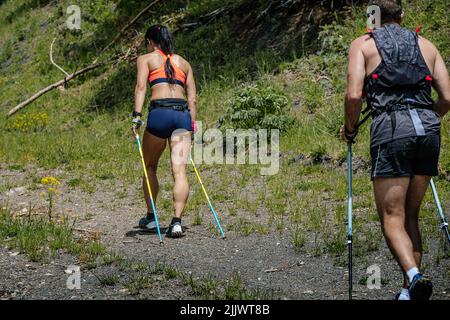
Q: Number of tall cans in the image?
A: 0